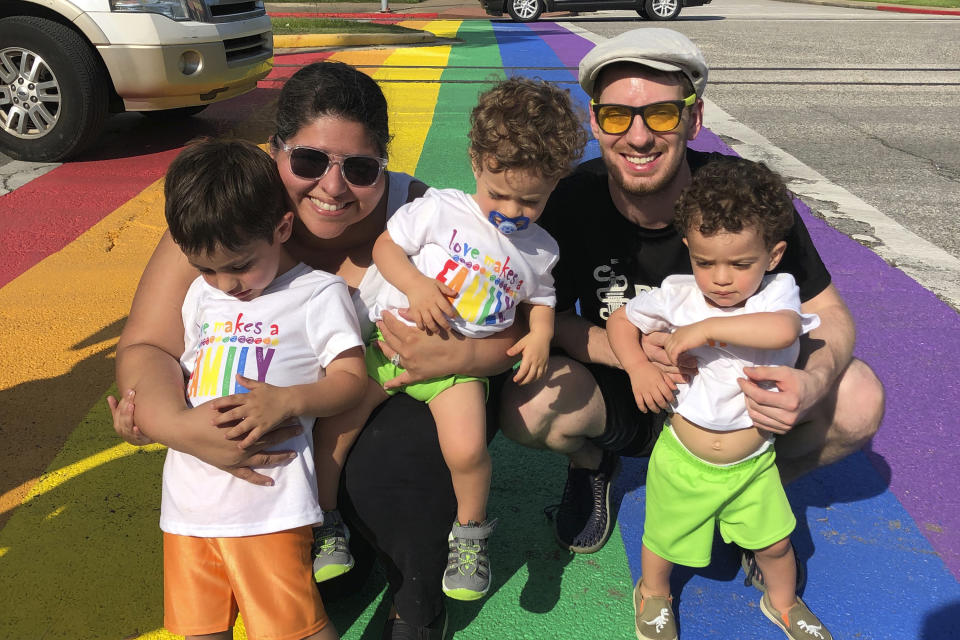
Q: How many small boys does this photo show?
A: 3